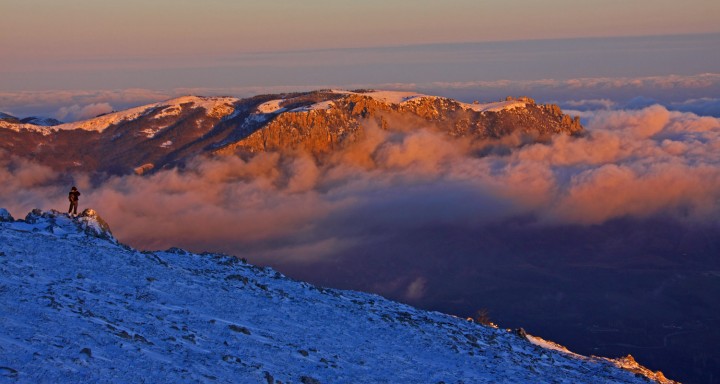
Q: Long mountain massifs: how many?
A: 1